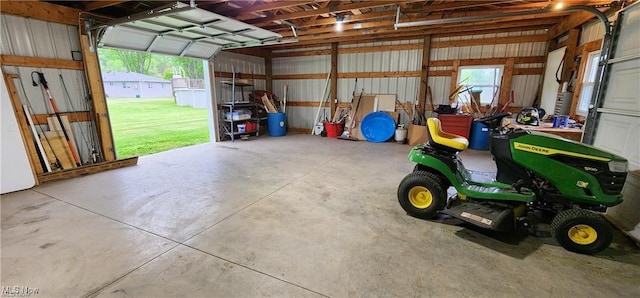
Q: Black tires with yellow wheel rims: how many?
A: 2